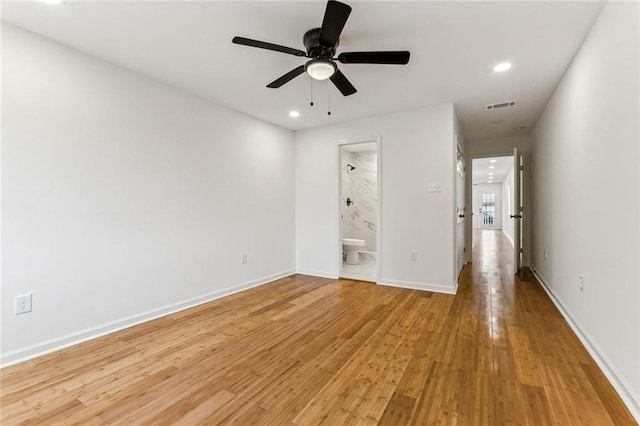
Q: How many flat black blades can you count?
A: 5